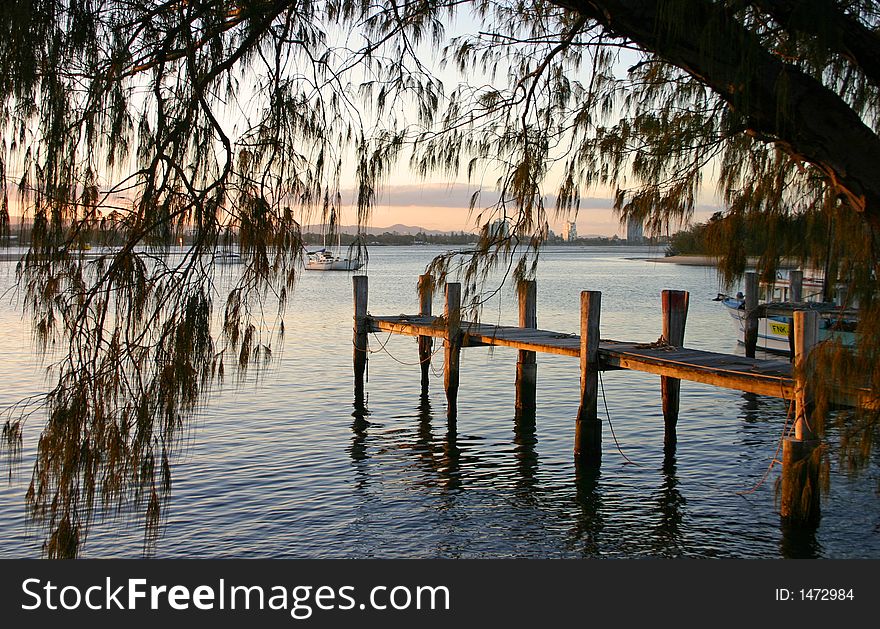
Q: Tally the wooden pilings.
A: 9